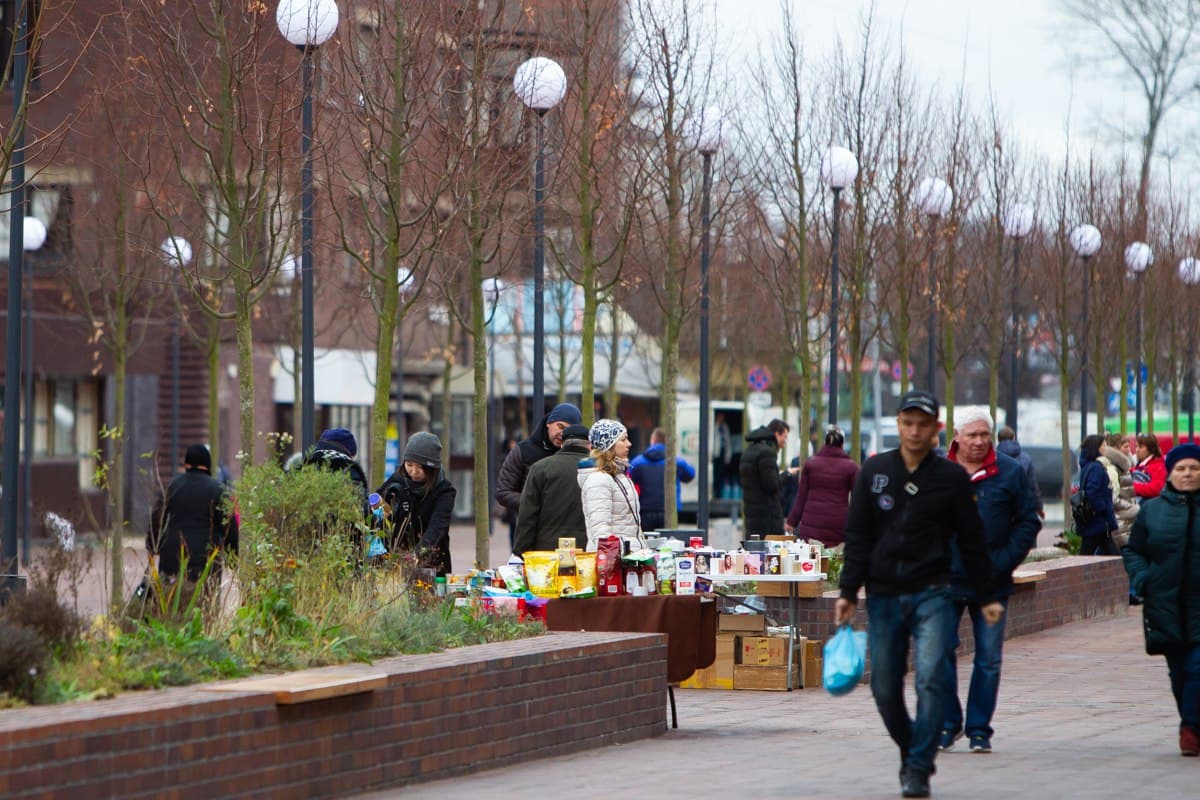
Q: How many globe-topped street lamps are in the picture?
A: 14